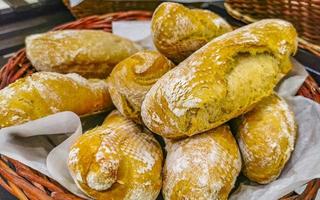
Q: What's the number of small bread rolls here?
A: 8